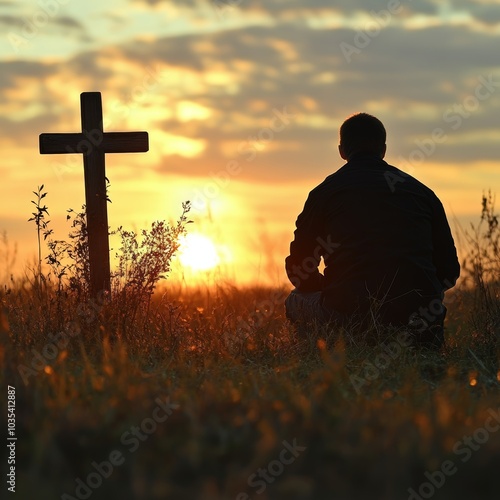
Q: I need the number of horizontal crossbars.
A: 1